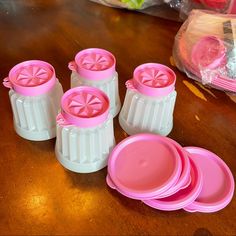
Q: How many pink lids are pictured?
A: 8